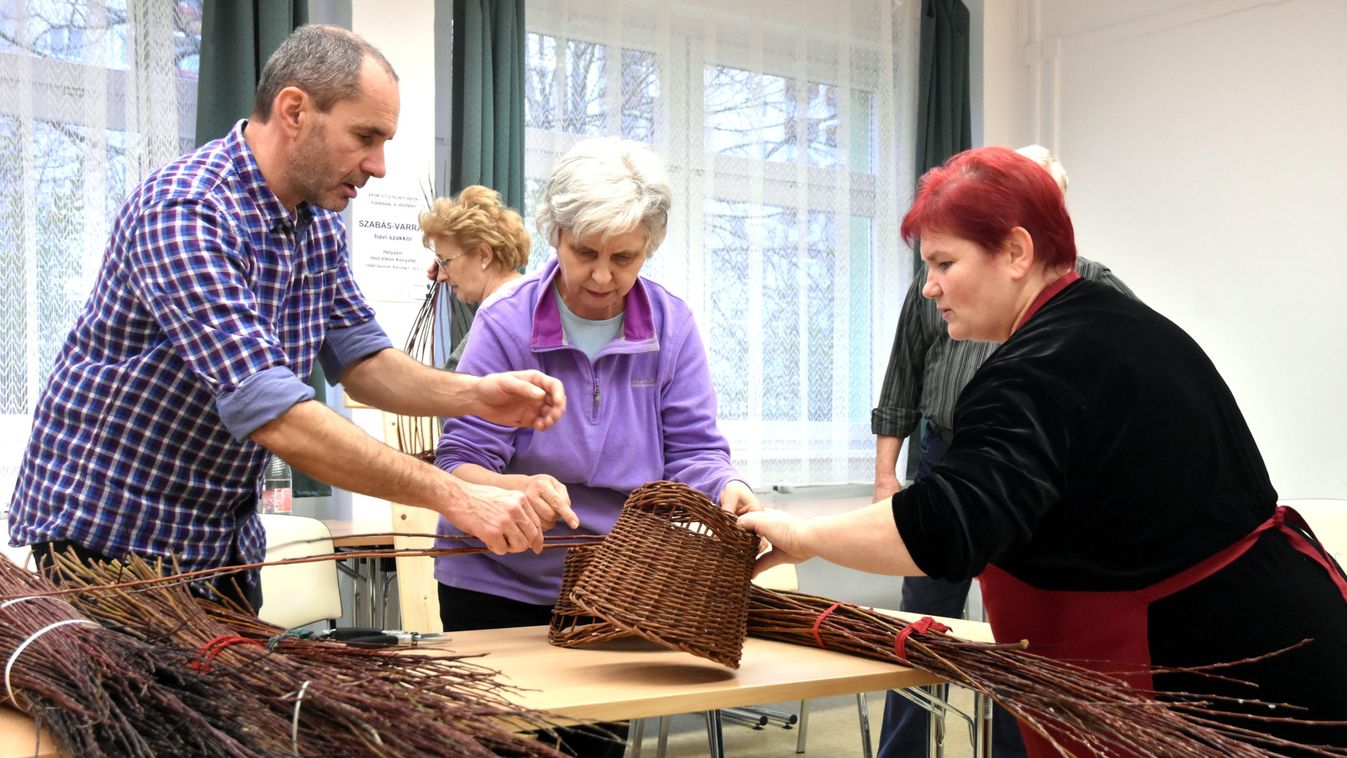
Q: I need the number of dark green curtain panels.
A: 3